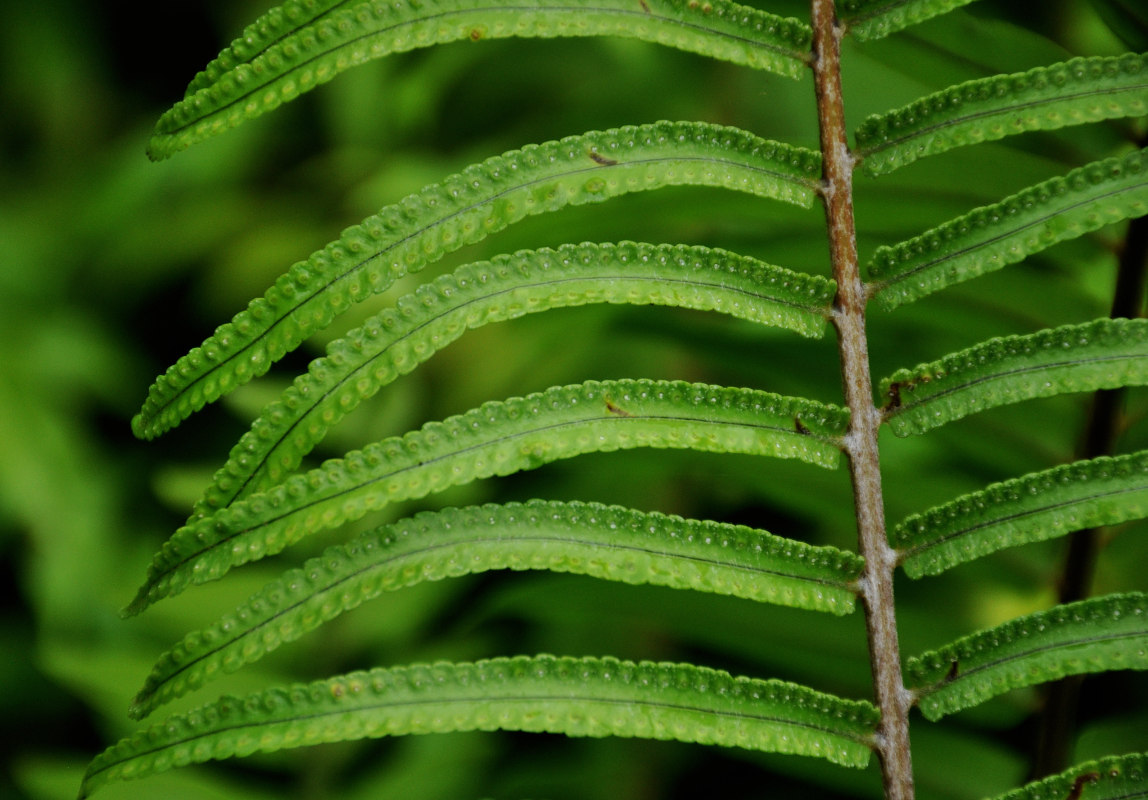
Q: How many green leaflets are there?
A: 14